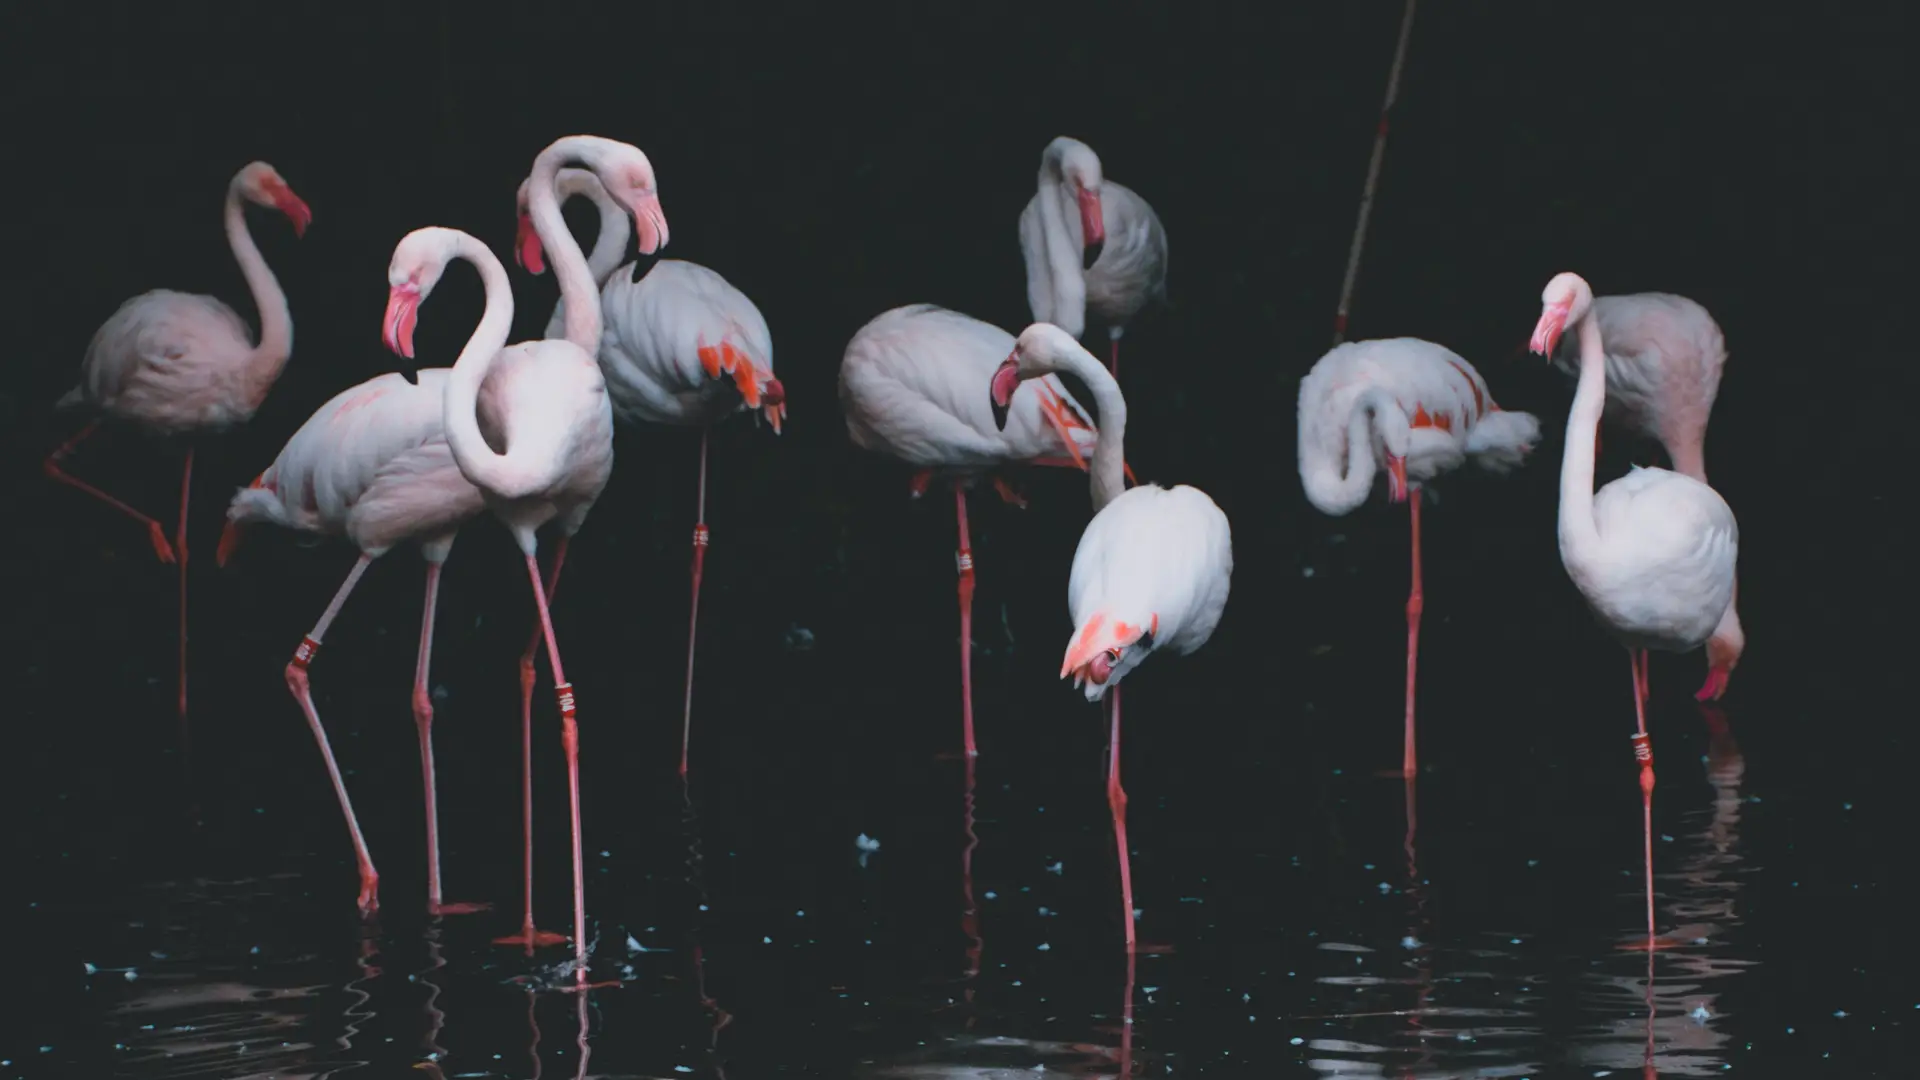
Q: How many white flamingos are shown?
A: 10